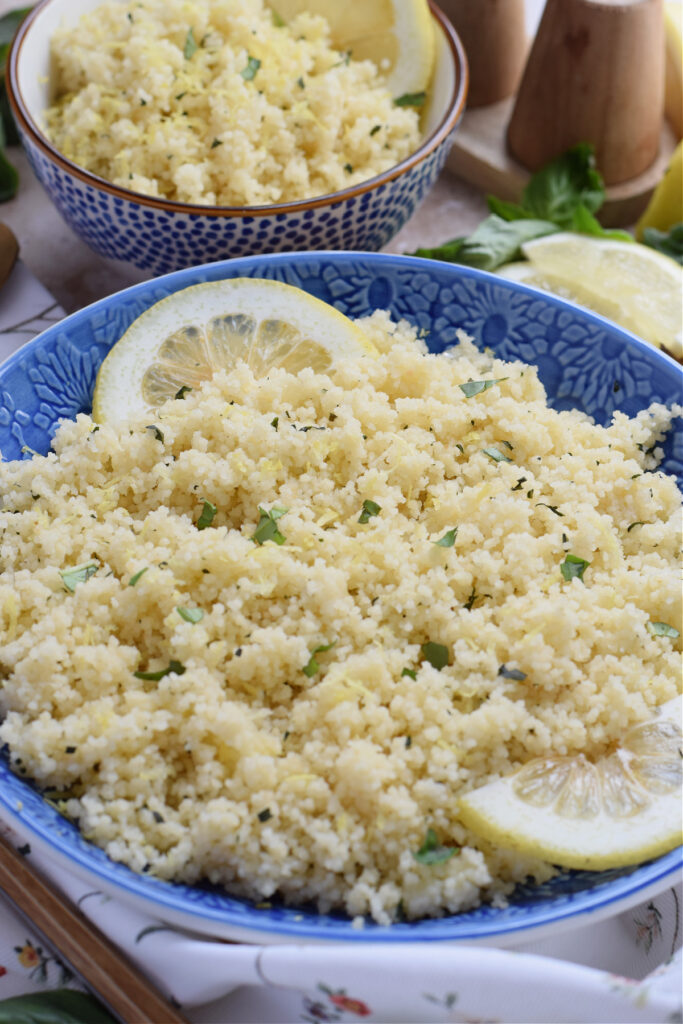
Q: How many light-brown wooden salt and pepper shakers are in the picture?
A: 2